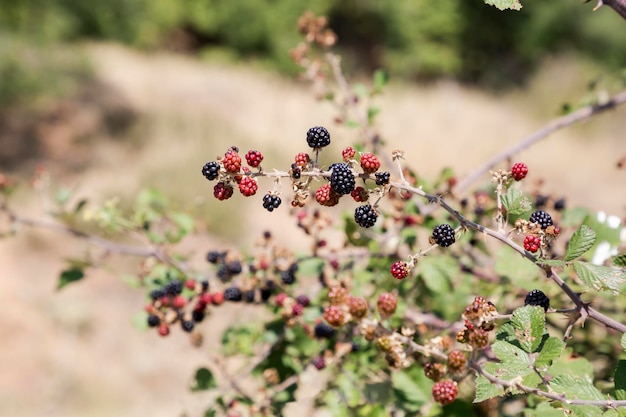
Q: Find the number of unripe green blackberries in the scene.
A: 0